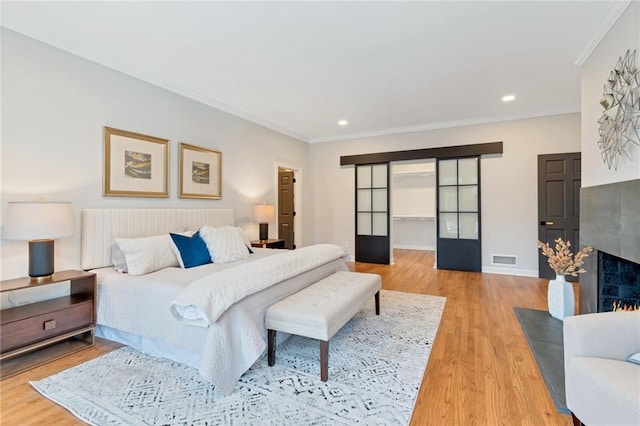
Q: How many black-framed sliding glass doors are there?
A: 2